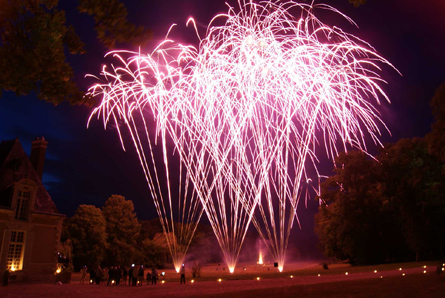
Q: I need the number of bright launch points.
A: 3